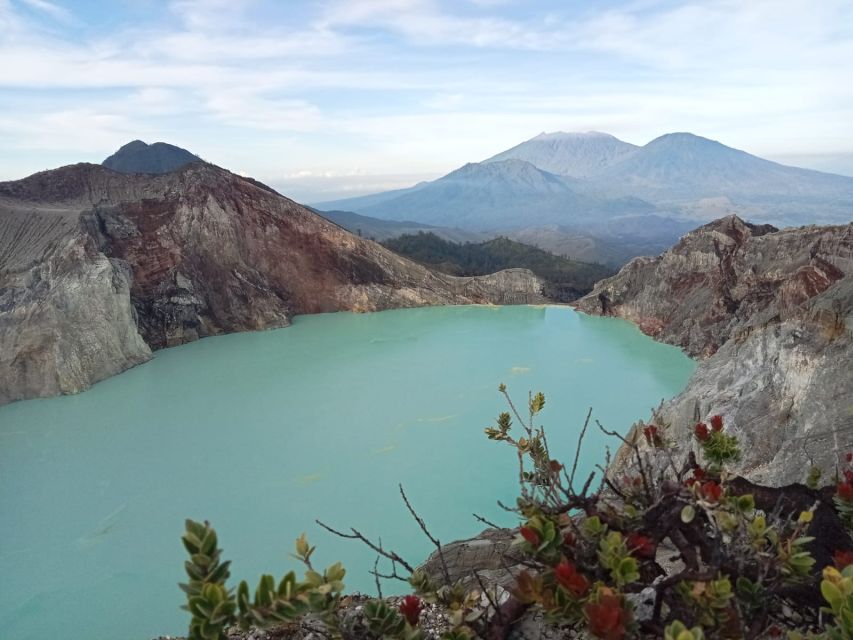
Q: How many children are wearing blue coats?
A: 0